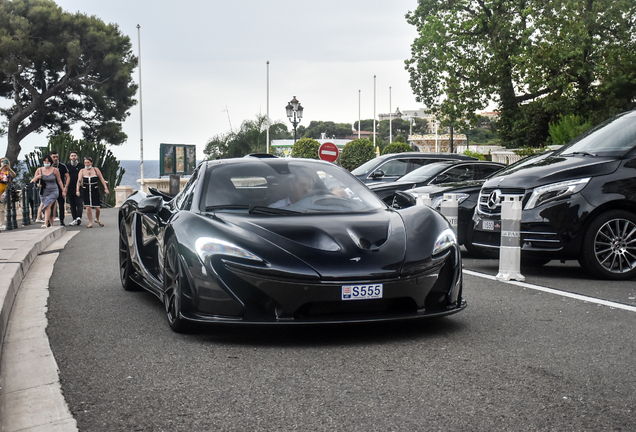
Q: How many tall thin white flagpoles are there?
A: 5